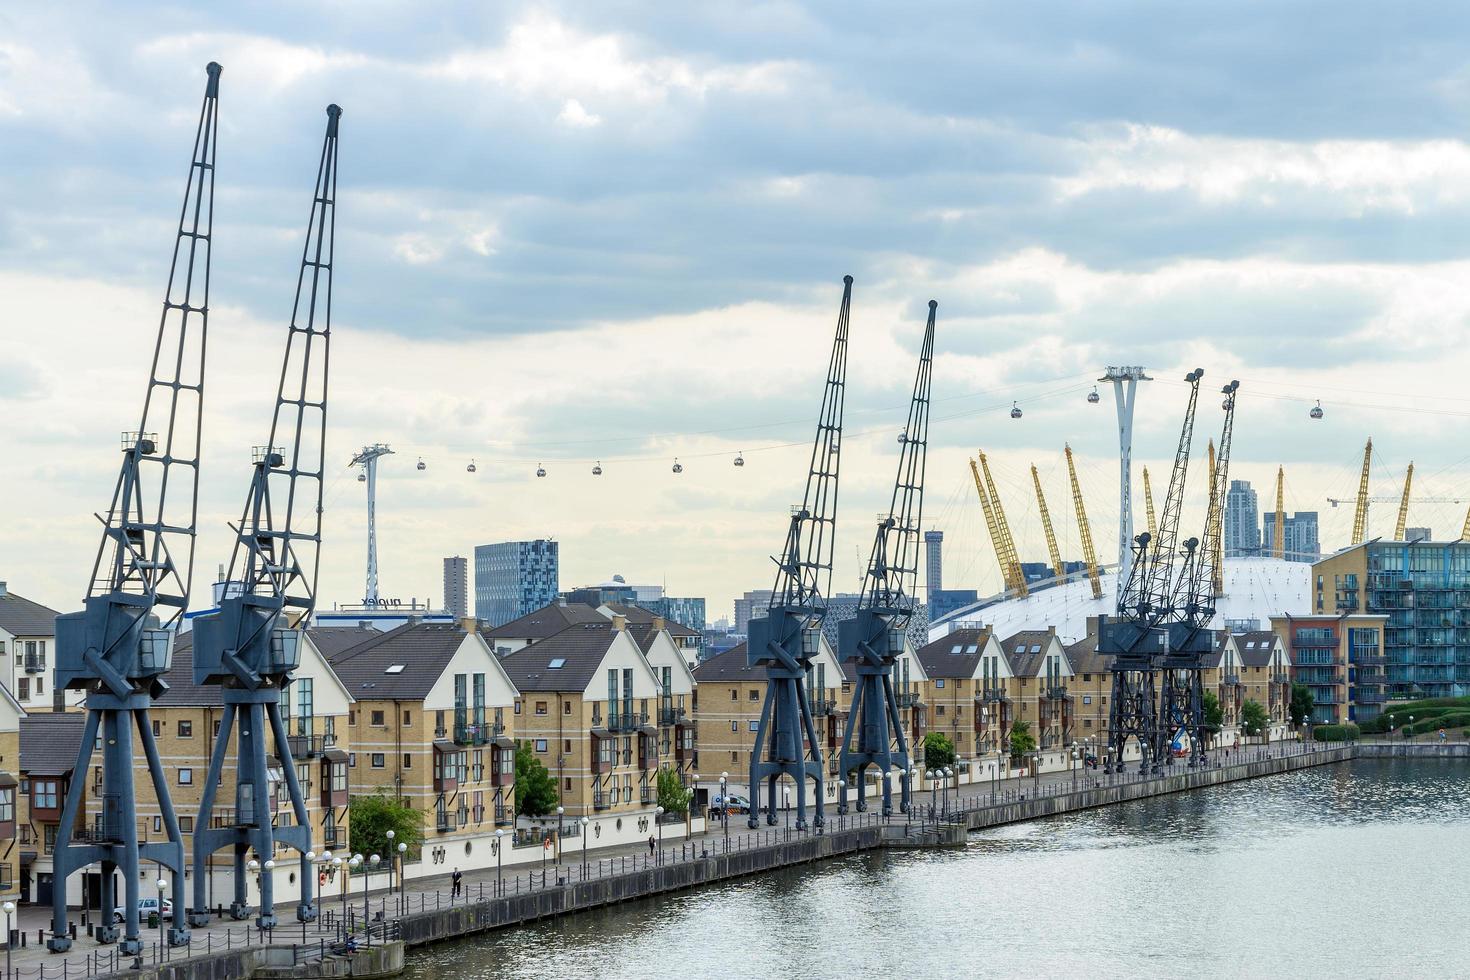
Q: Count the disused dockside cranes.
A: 6